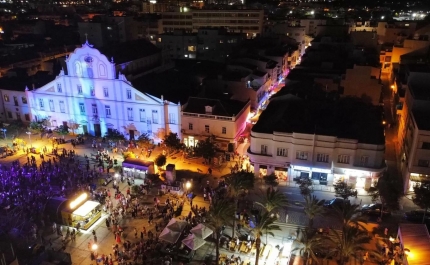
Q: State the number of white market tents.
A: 4